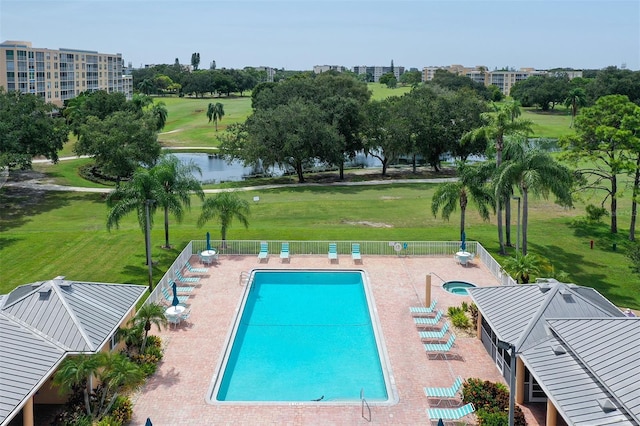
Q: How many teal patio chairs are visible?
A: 14